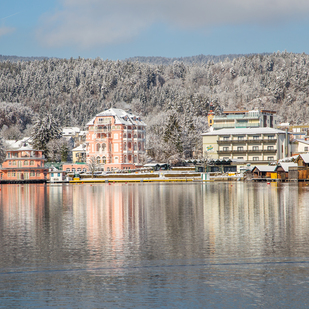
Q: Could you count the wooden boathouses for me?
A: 3